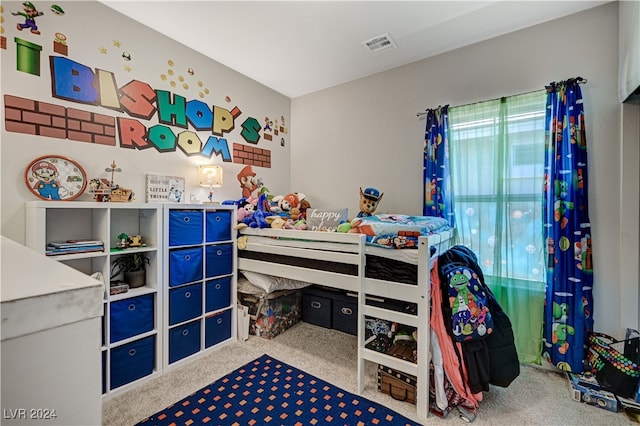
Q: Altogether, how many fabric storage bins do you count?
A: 12